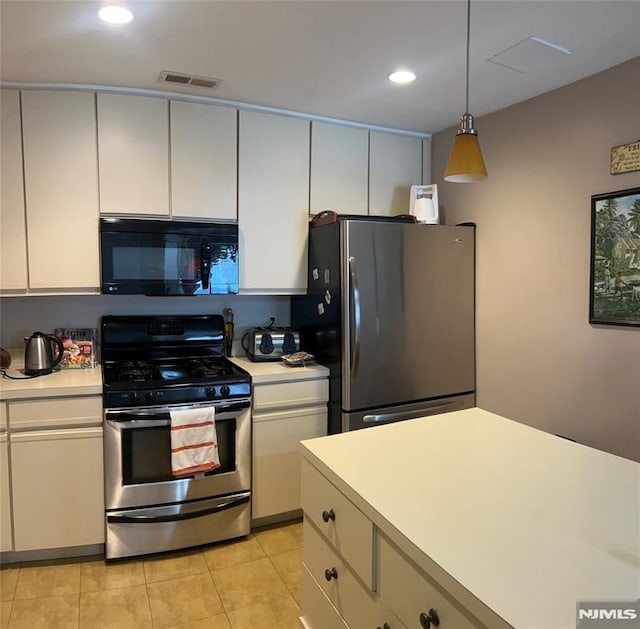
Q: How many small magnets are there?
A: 4